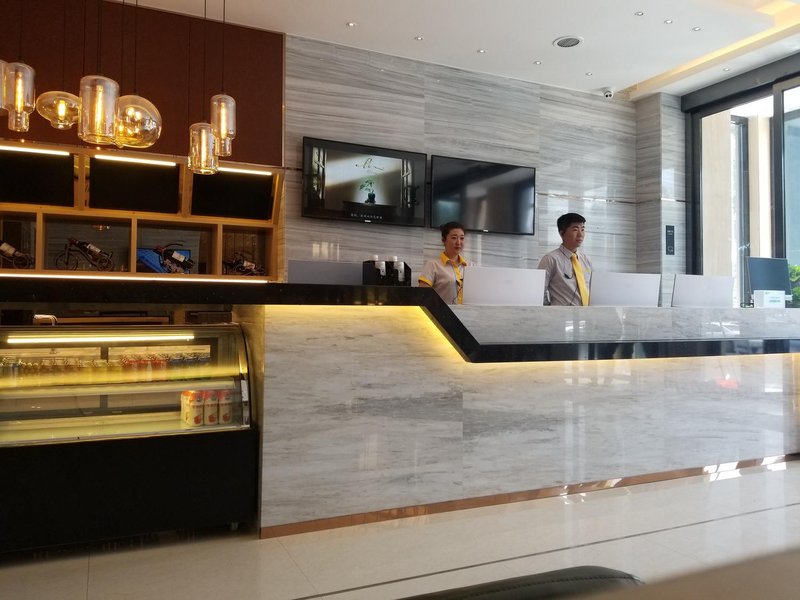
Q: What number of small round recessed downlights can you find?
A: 9